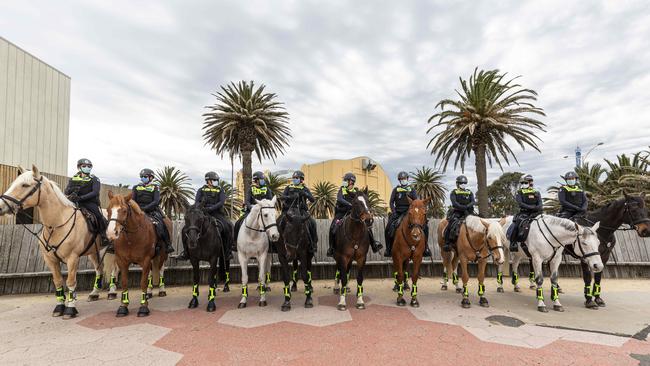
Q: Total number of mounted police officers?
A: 10